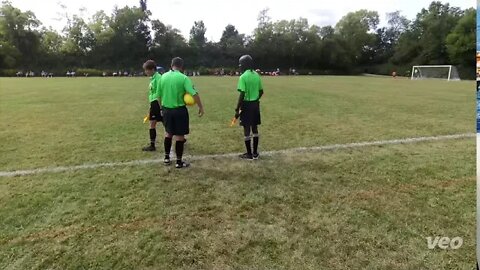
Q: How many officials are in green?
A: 3